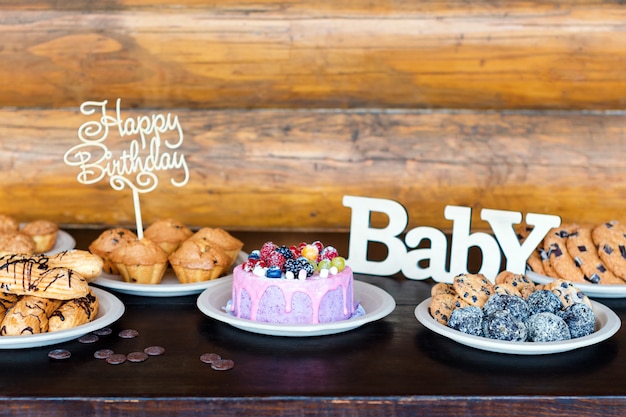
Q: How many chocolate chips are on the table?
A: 10